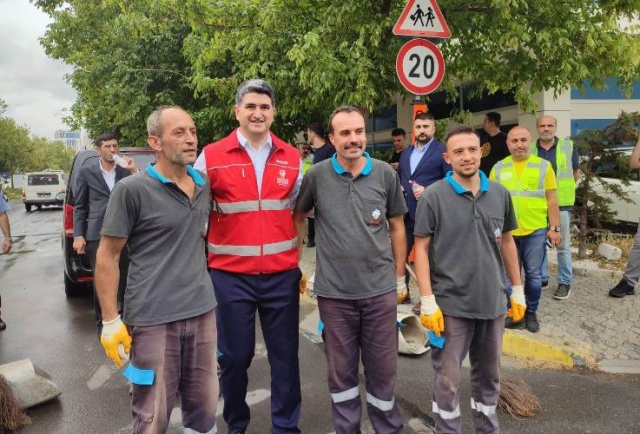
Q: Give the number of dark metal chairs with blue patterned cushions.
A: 0